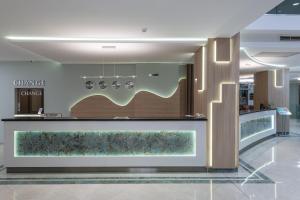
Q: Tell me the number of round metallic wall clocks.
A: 4